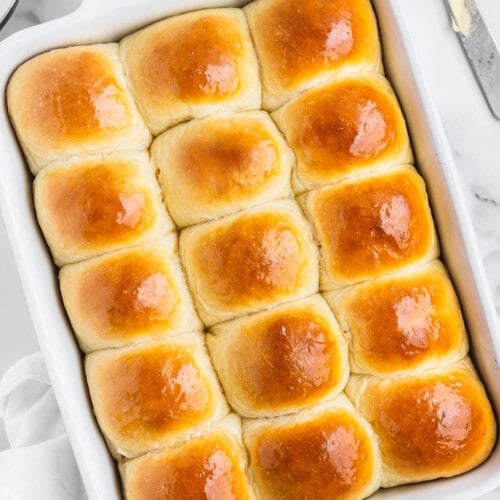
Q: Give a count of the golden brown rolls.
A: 15